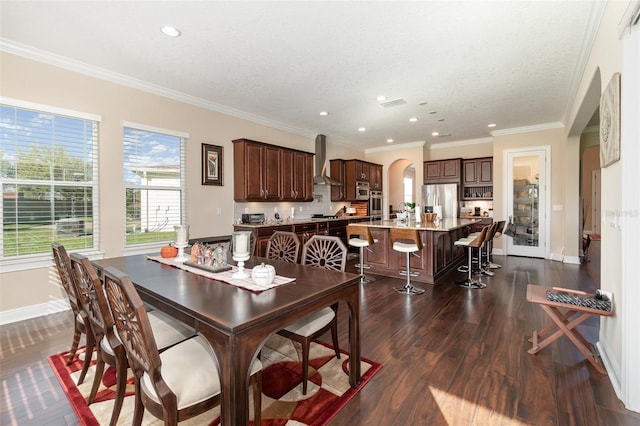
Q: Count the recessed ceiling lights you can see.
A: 8